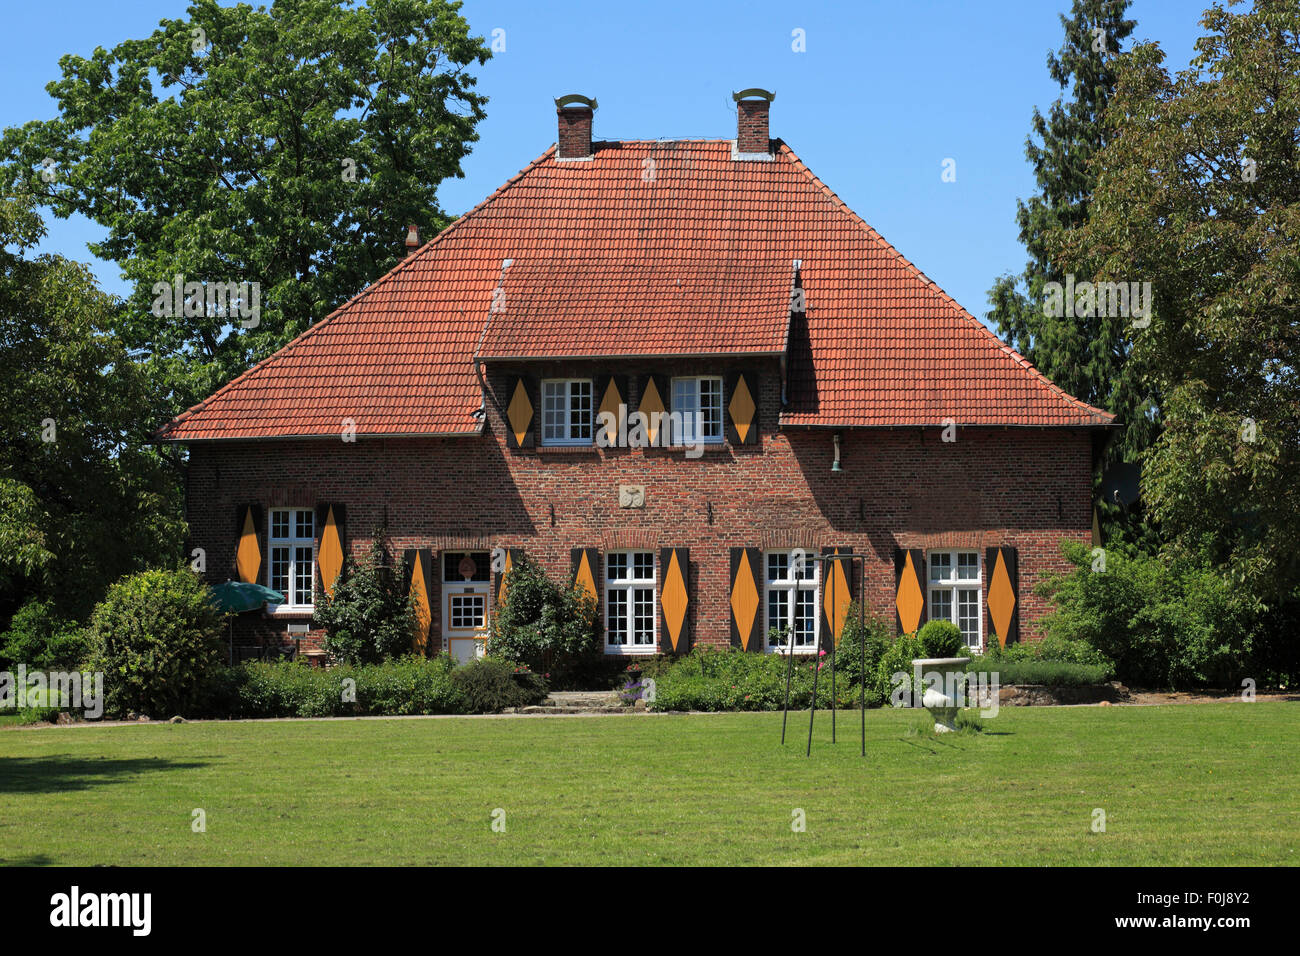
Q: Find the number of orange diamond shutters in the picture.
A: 14